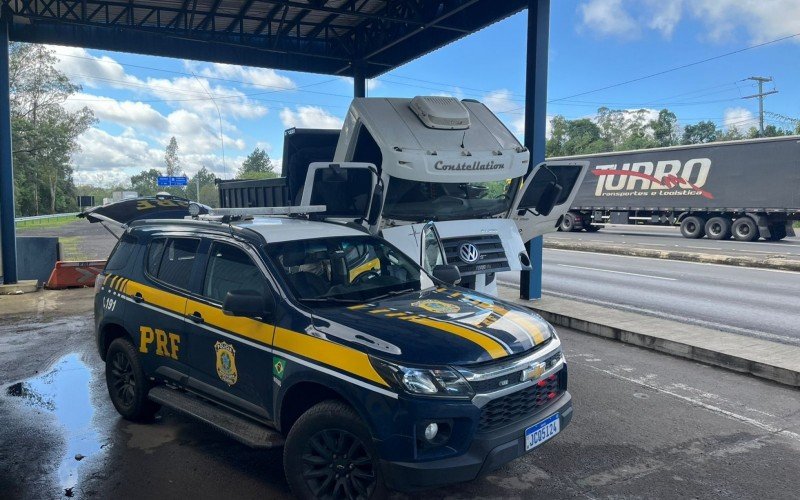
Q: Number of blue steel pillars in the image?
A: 3